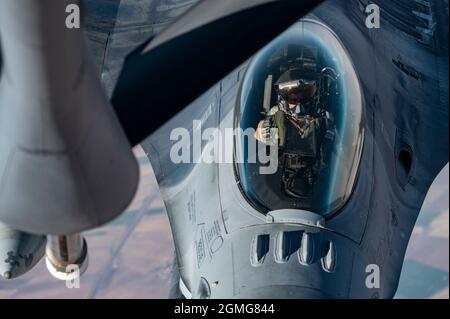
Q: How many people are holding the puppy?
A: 0